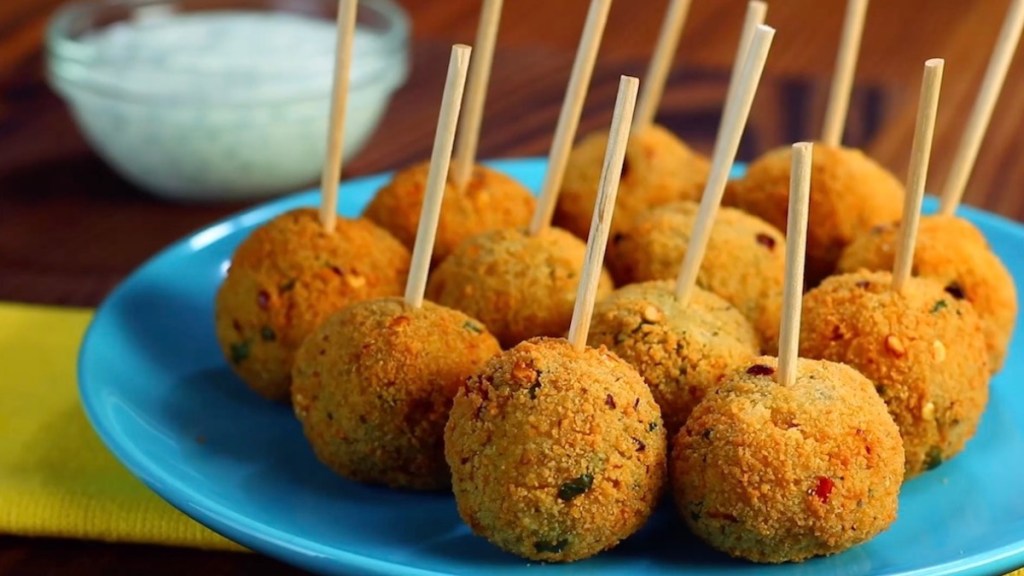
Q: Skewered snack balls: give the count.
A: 12